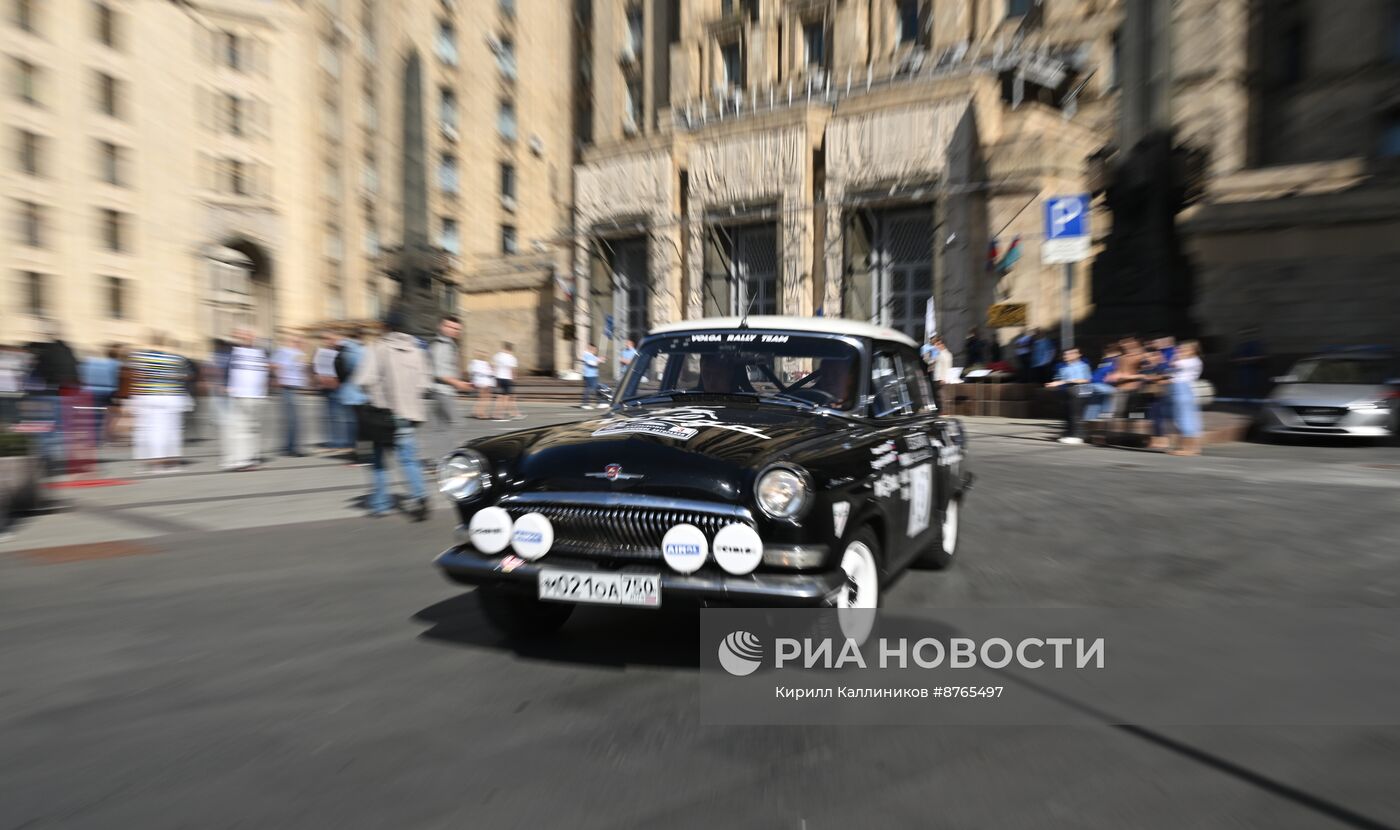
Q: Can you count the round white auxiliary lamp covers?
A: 4